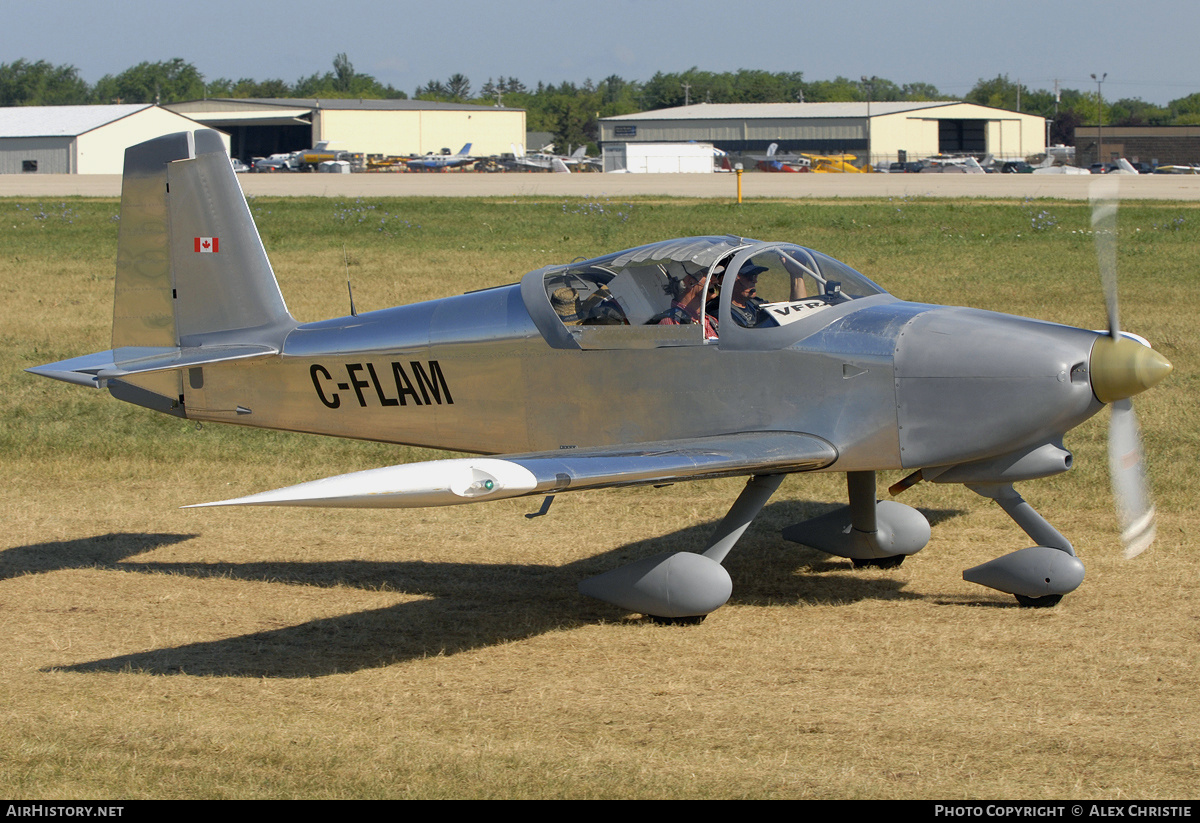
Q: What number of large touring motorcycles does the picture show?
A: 0